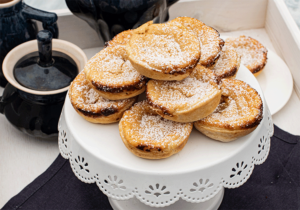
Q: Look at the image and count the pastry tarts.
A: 10